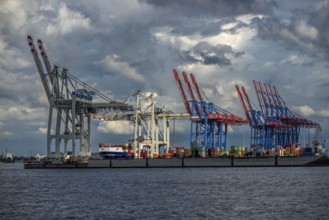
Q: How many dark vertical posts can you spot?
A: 5